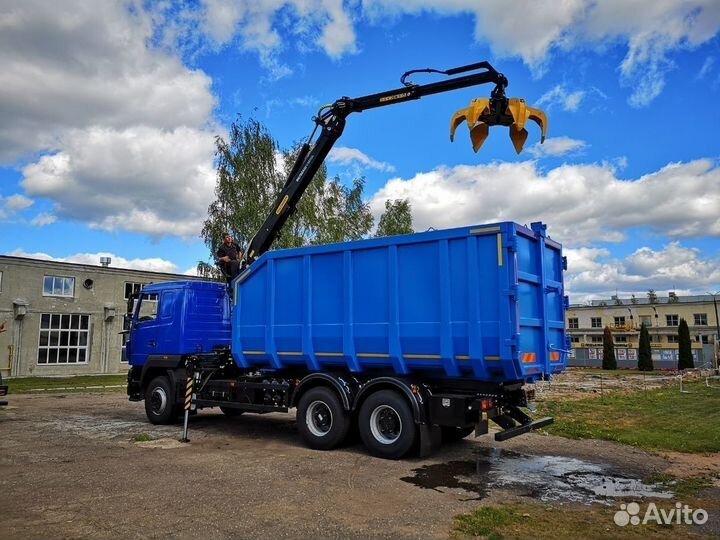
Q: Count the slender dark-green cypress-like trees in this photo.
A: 3